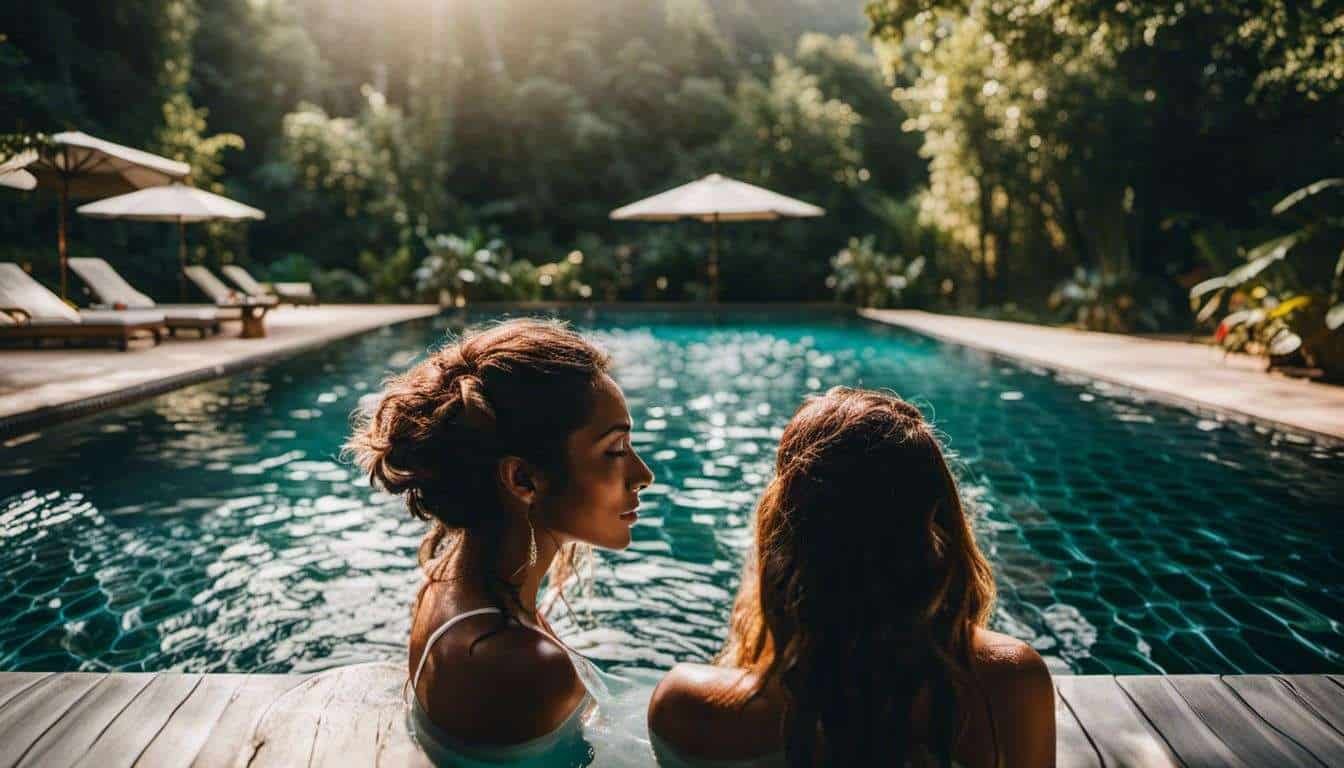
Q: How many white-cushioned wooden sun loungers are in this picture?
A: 4